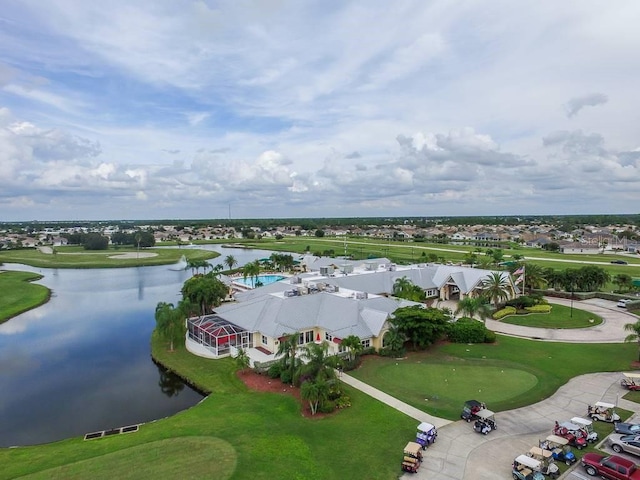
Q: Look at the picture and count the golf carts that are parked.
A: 11